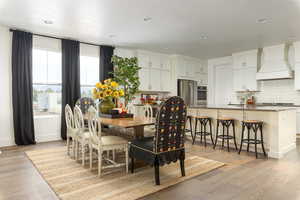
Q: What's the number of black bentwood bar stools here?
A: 4